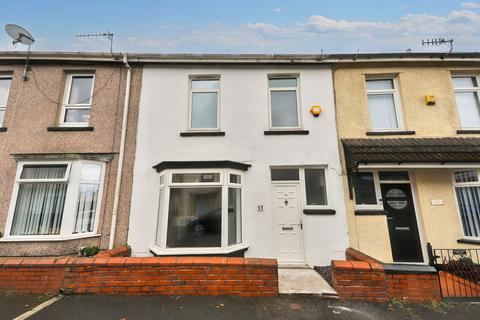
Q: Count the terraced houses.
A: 3